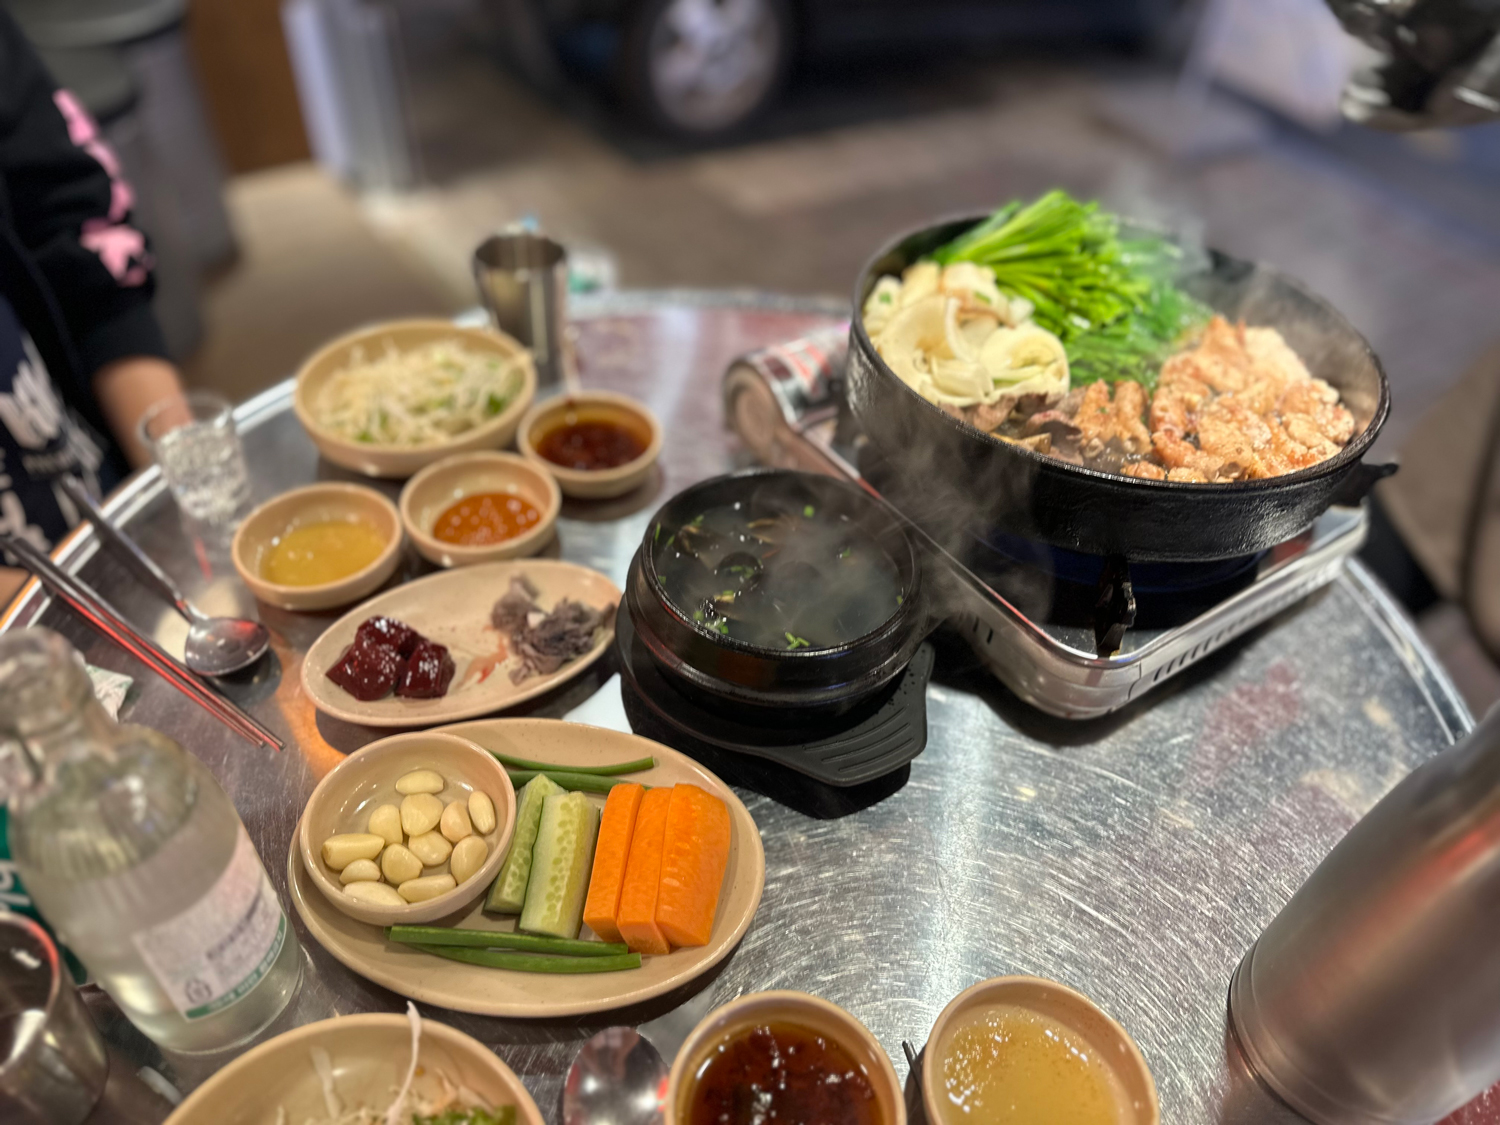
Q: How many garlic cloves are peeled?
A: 12